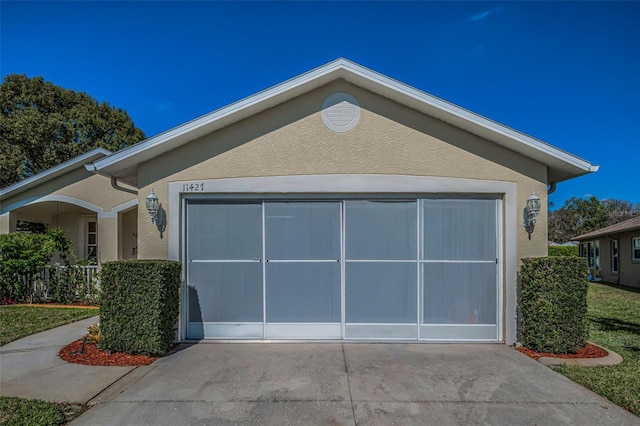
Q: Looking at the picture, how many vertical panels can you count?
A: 4